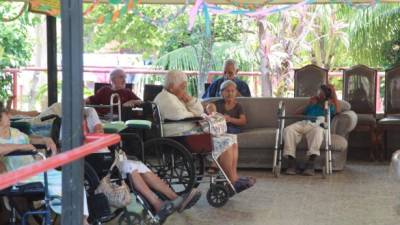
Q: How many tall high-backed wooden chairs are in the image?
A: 3